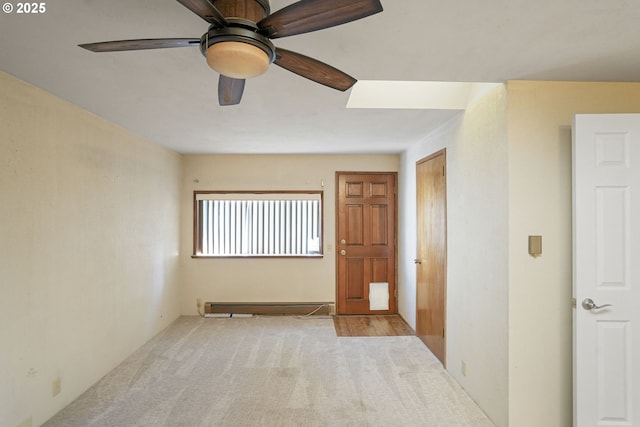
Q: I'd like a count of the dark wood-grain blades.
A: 5